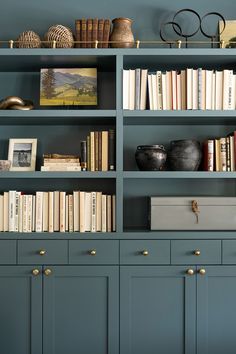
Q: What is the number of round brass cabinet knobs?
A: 8